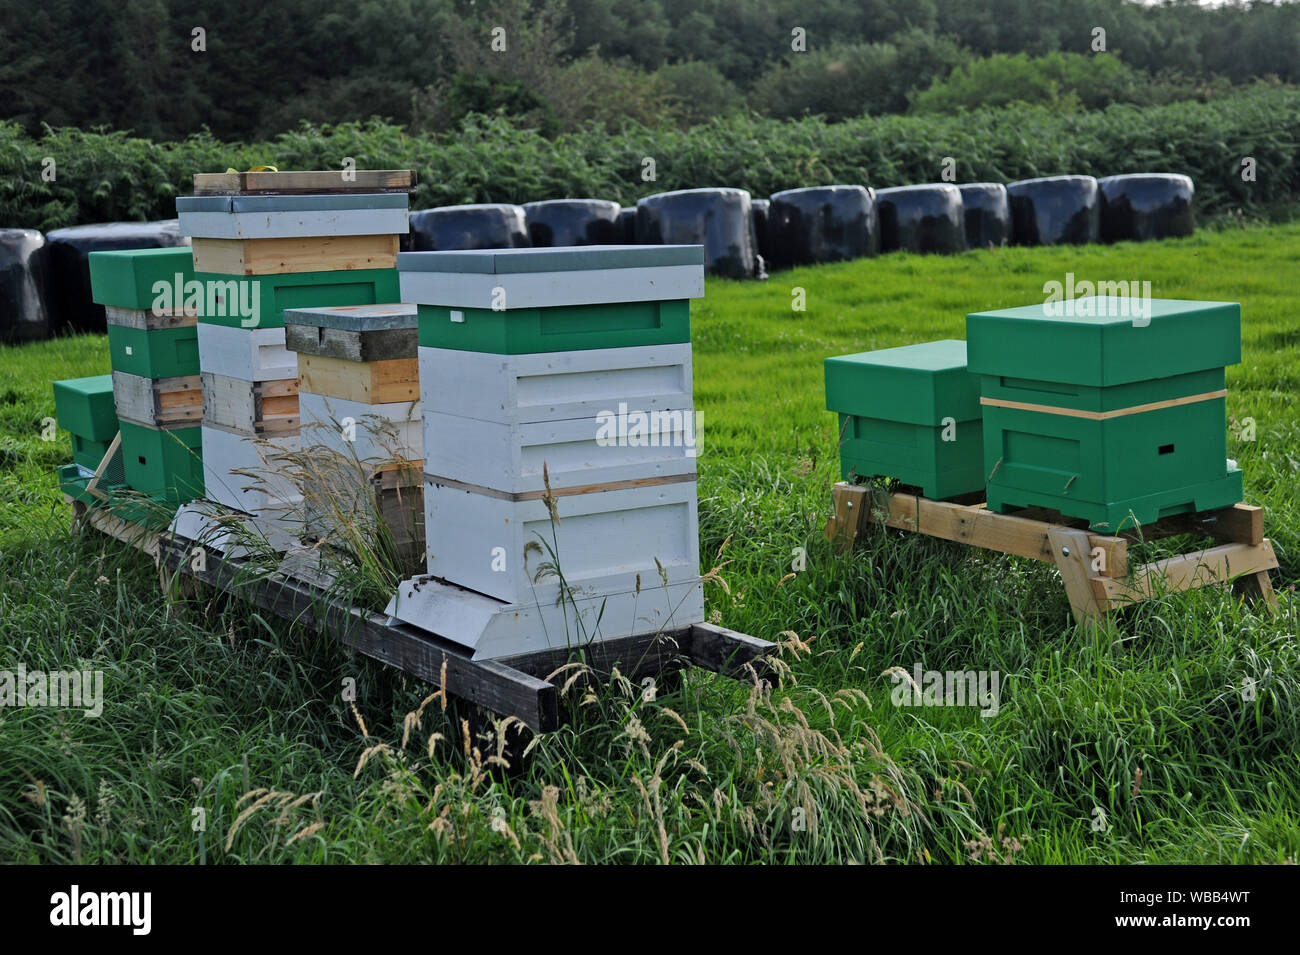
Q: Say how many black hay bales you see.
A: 12